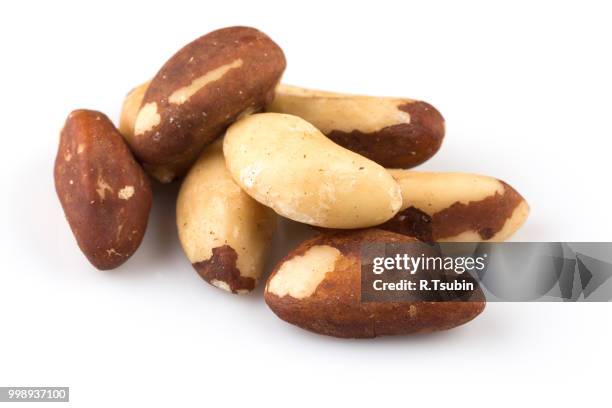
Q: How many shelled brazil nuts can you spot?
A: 8